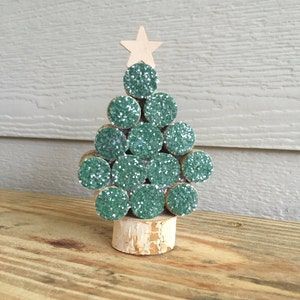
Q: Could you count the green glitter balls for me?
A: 13